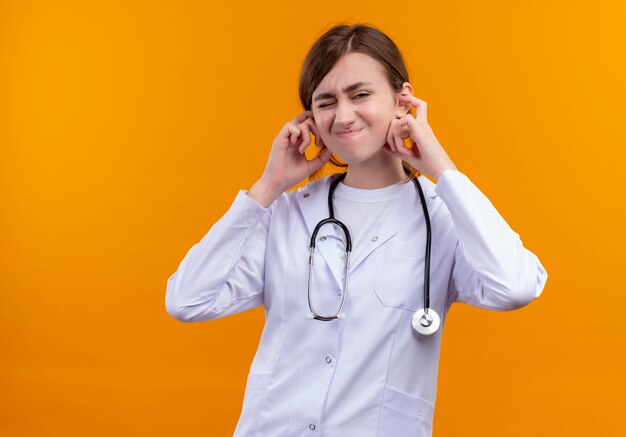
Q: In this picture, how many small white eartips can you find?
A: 2